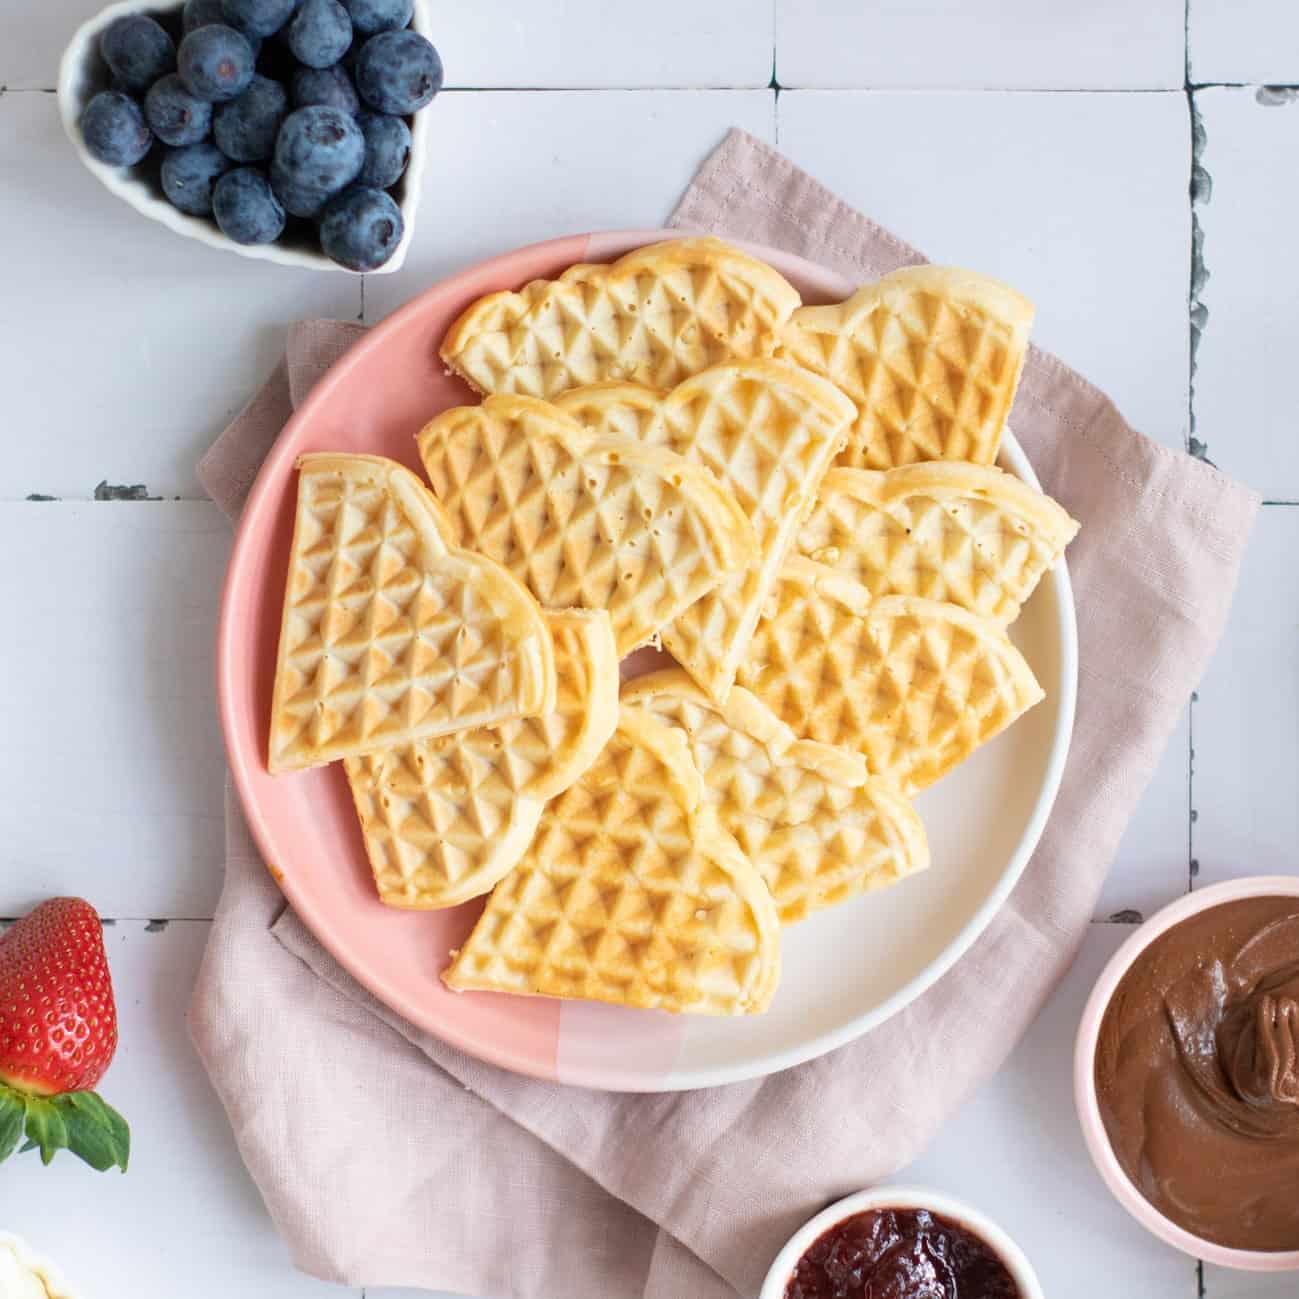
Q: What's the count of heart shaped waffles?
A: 10